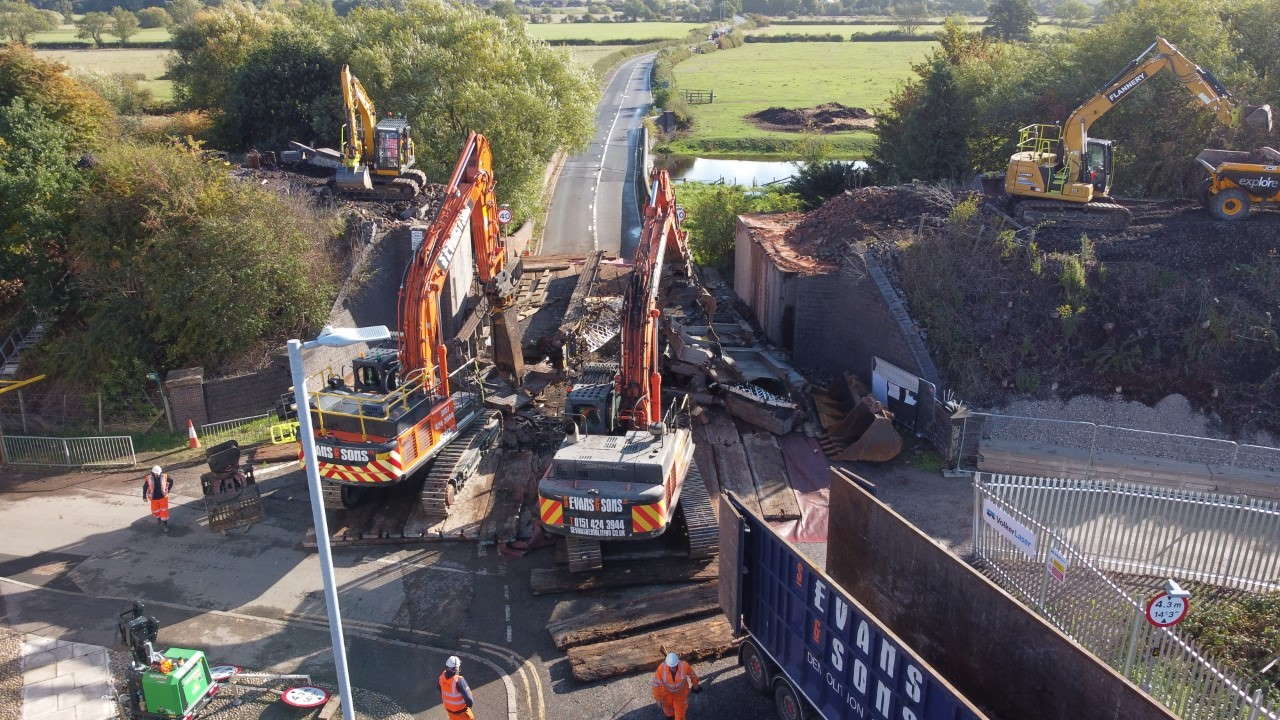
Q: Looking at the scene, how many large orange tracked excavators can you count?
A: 2